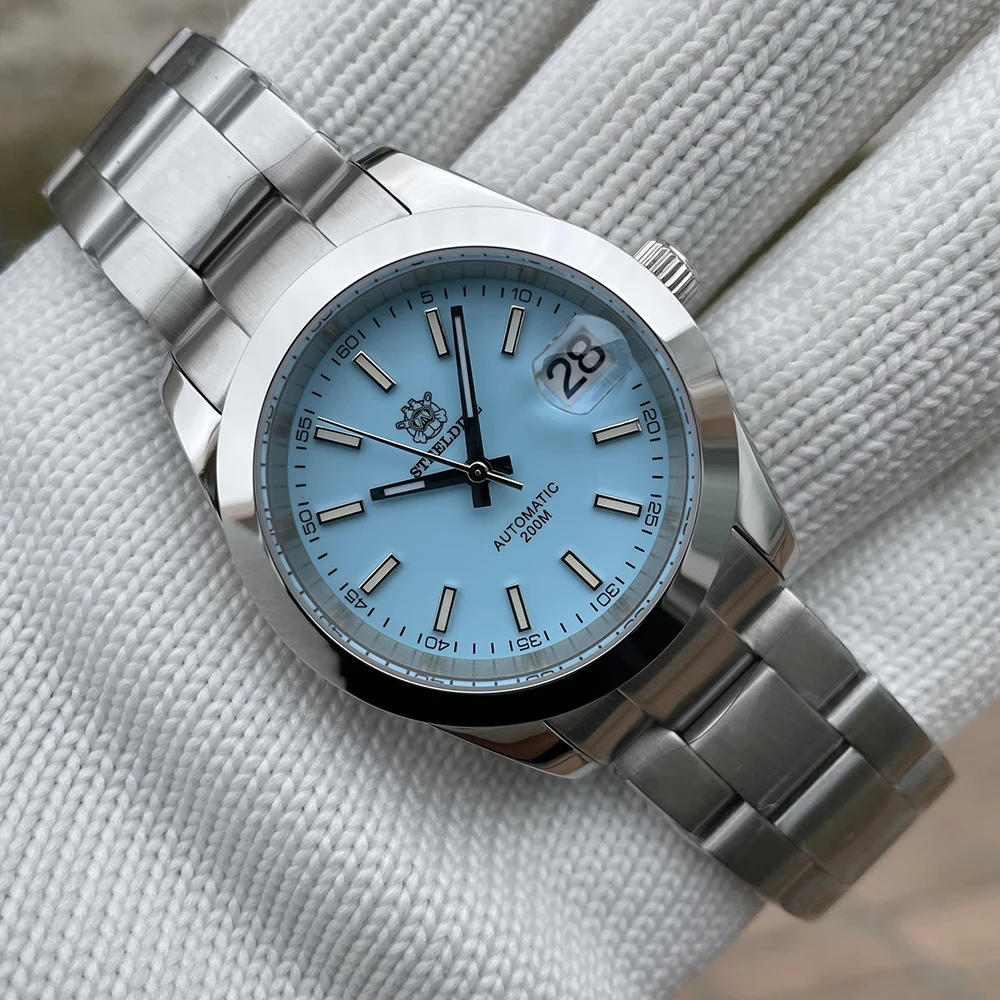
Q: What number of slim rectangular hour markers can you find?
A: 11